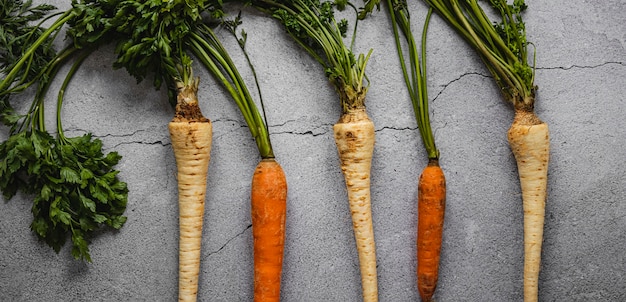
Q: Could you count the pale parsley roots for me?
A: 3